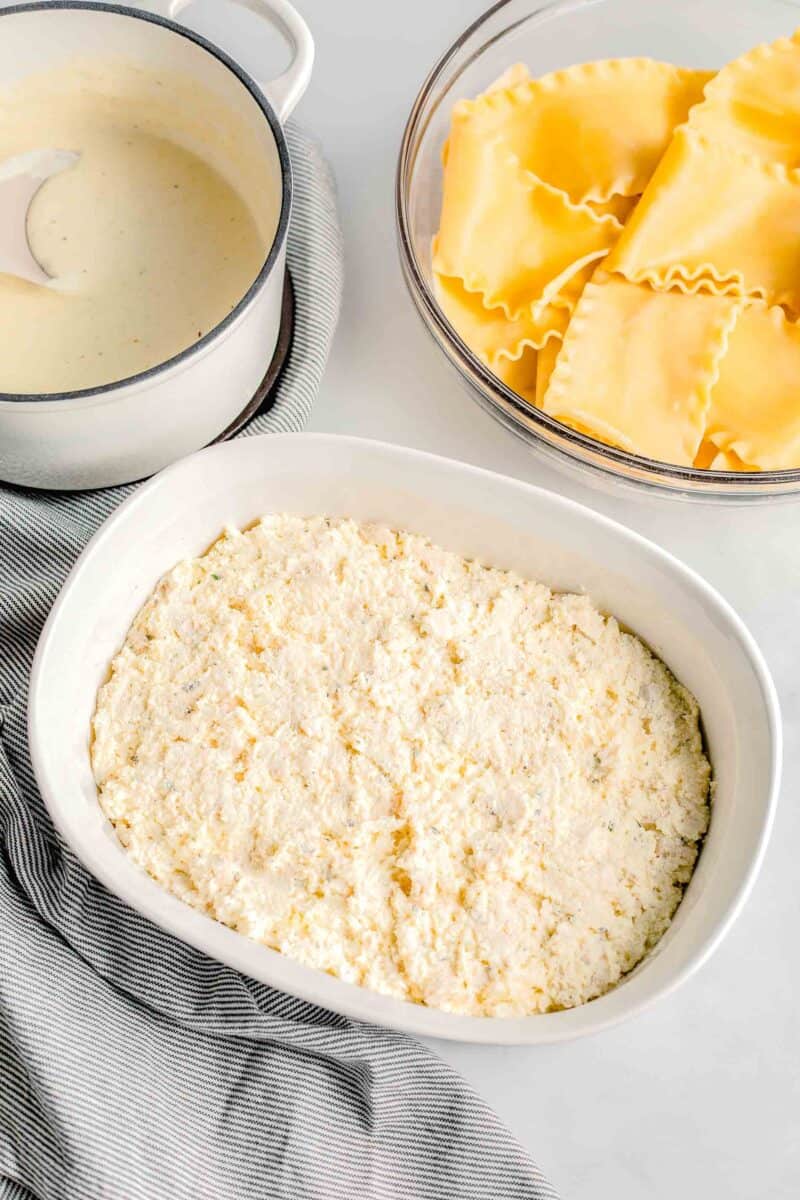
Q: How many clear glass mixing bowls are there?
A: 1